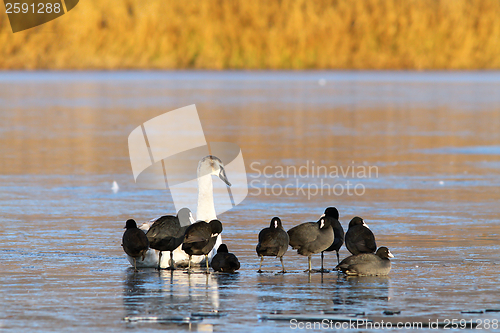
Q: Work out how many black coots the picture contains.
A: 9